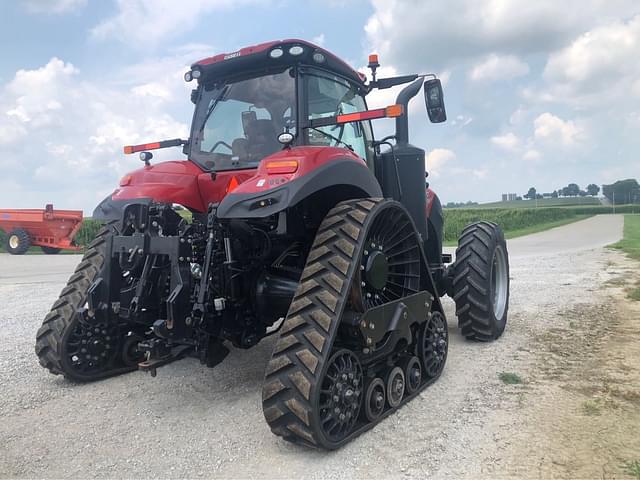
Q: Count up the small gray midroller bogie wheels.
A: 3